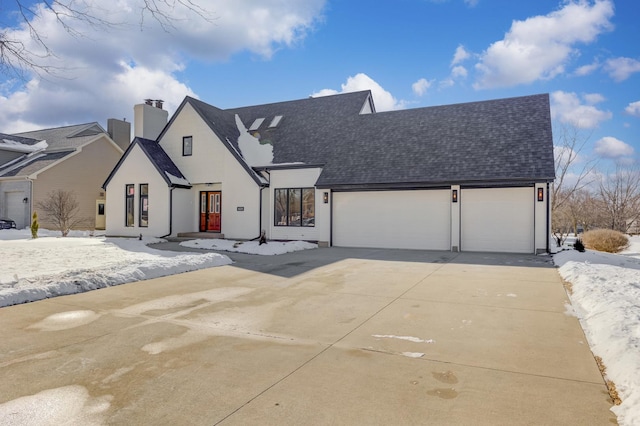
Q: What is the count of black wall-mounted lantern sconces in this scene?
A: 3